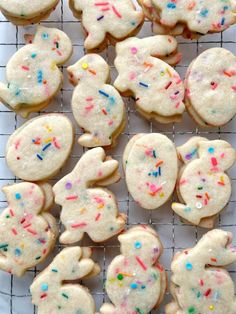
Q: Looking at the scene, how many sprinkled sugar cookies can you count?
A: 15